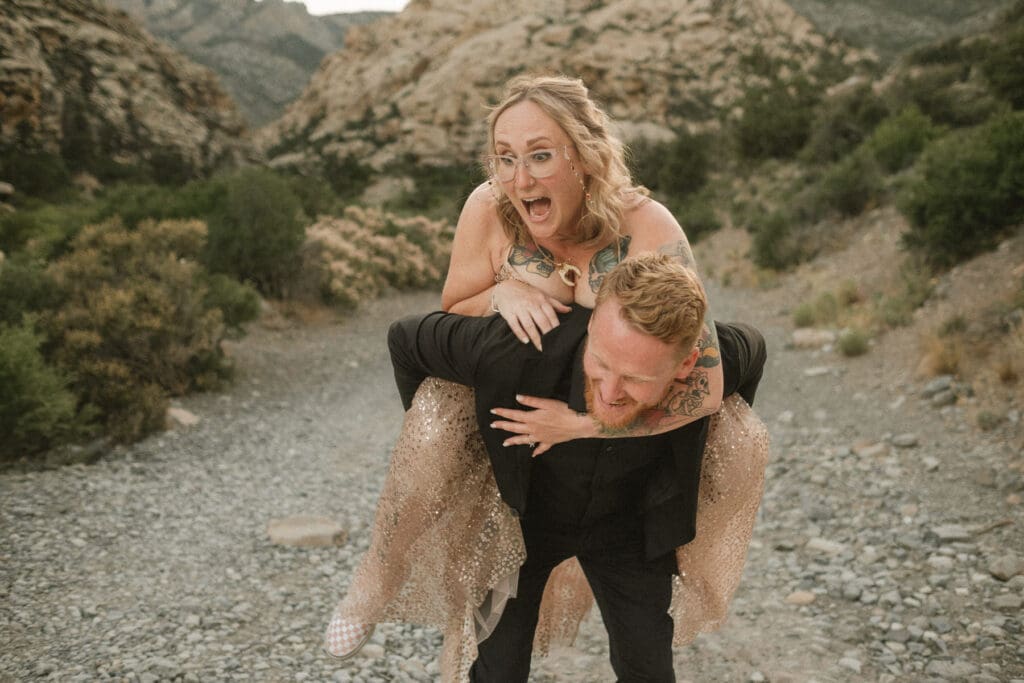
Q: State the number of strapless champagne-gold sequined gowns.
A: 1